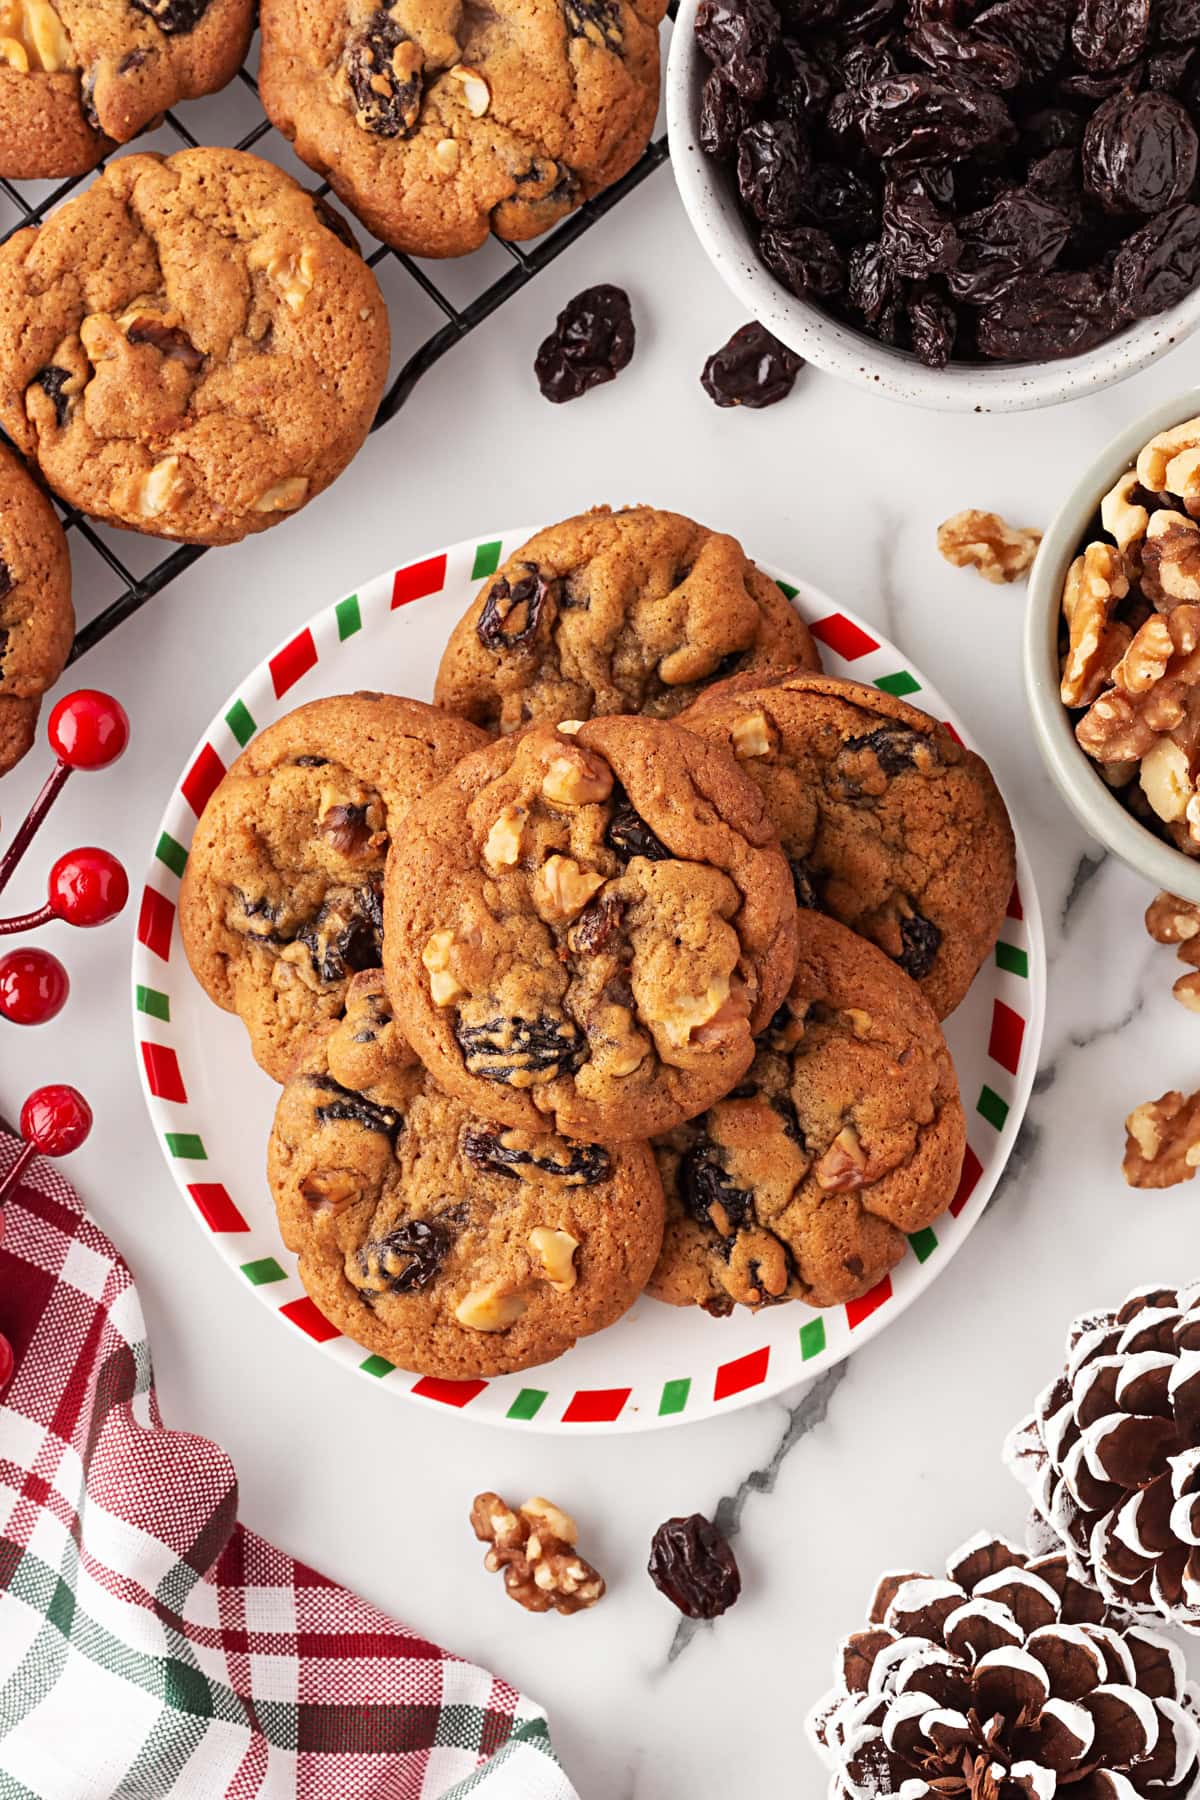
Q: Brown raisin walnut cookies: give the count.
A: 10